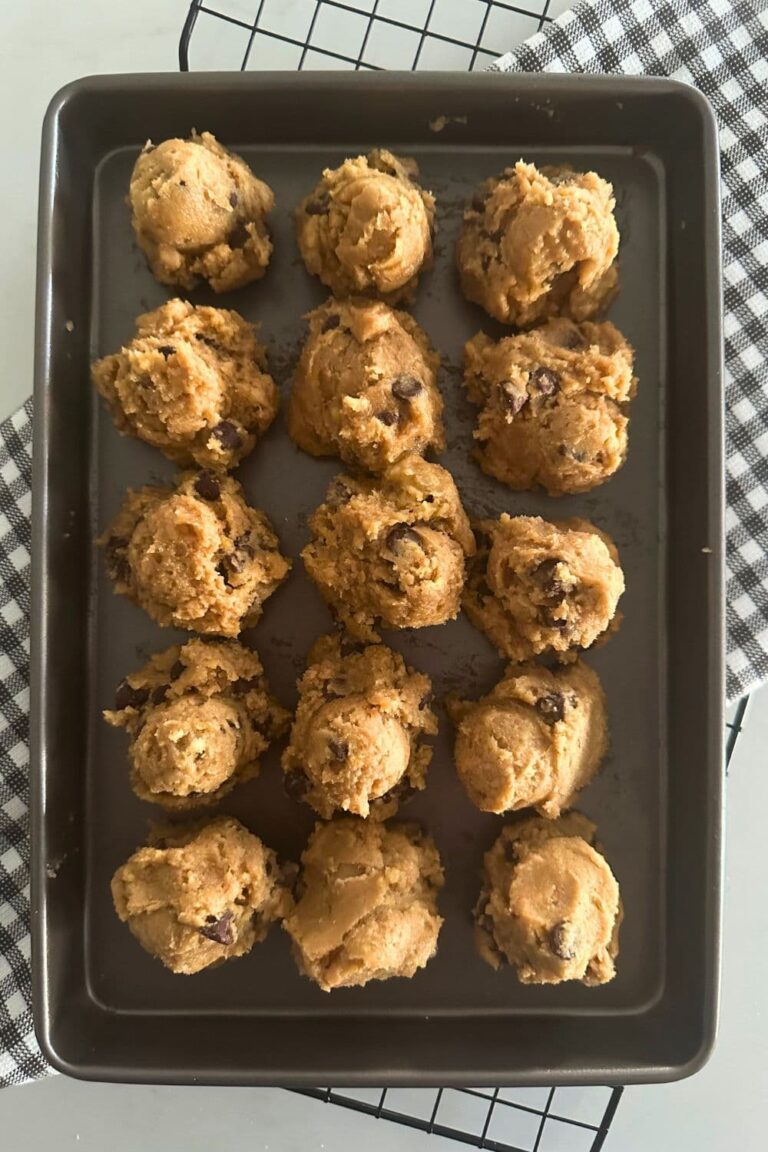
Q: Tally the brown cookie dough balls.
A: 15